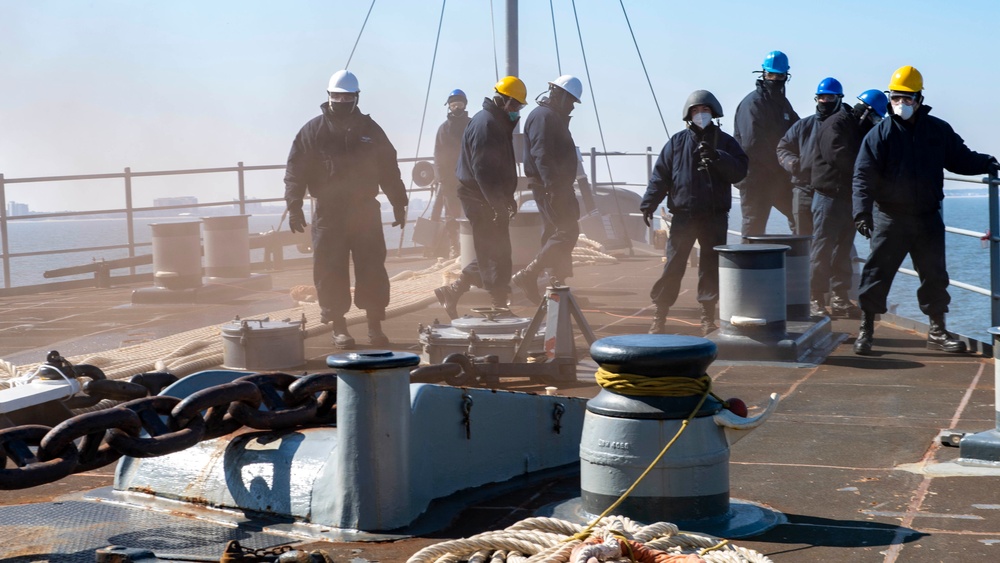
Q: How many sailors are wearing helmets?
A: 9